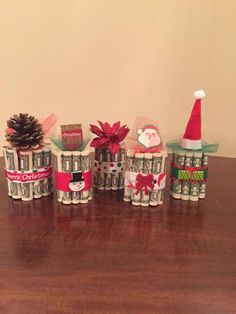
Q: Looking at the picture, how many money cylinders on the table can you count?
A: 5